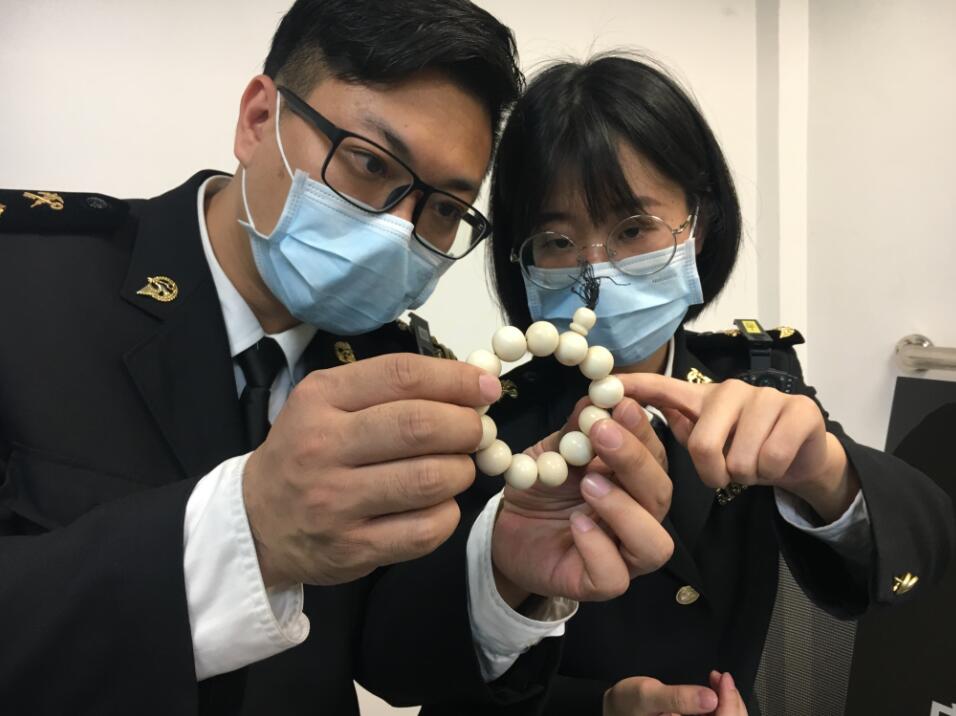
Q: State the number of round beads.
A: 13